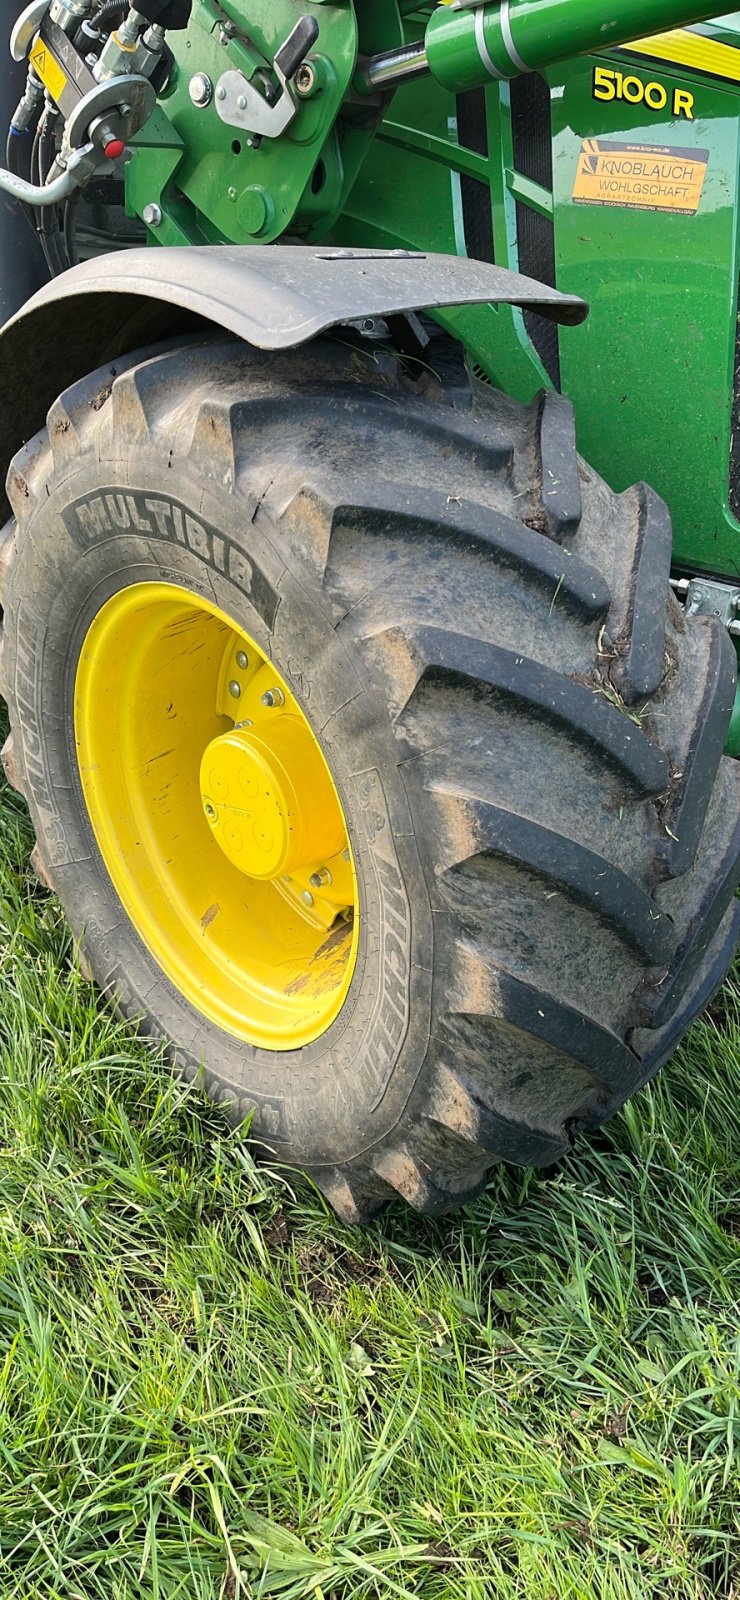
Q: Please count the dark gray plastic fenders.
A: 1